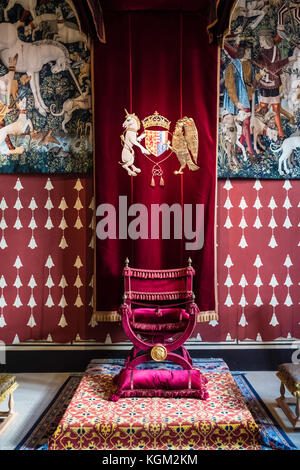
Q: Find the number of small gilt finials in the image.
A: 4